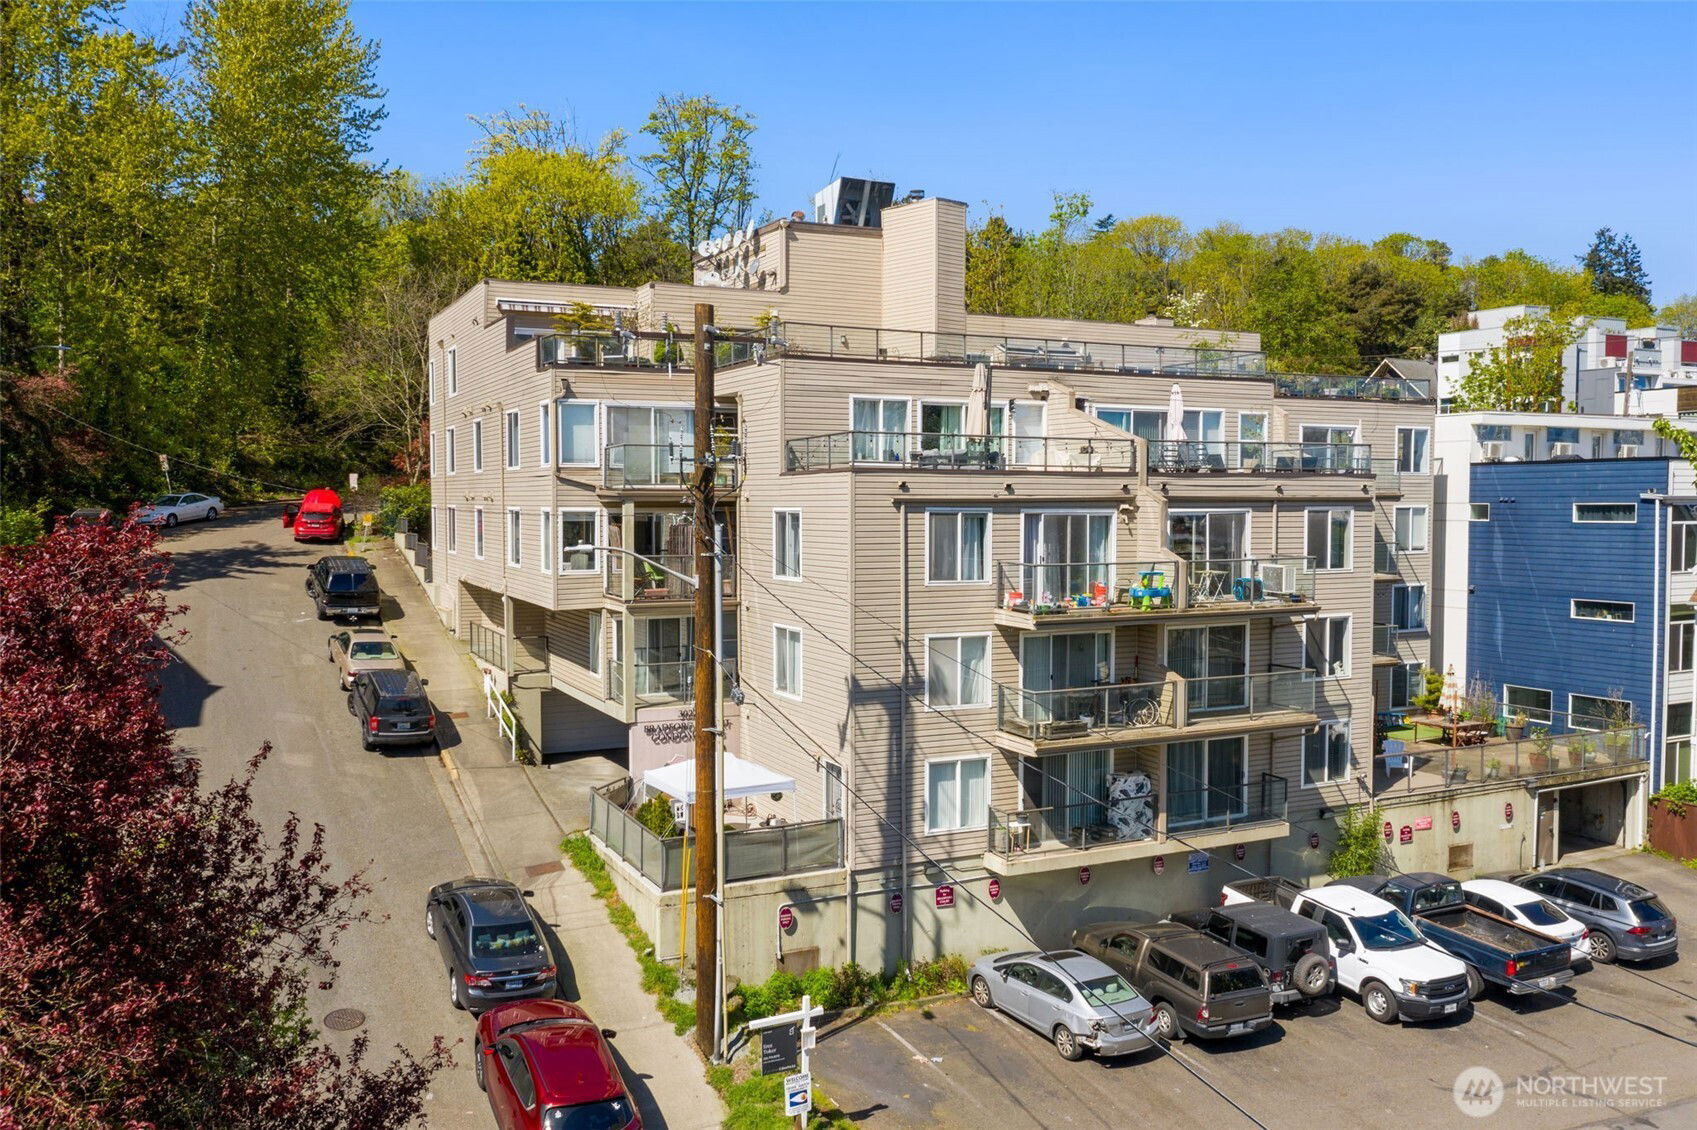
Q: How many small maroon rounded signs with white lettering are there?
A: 10